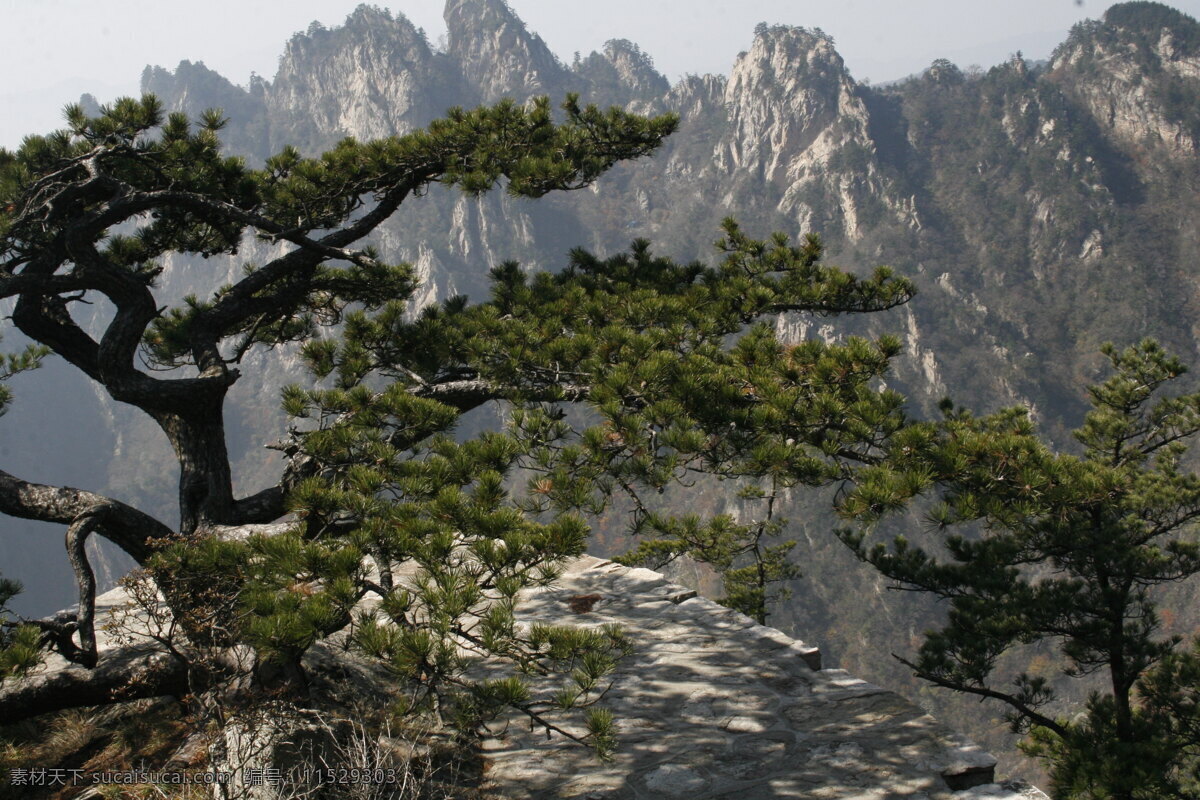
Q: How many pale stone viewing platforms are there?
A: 1